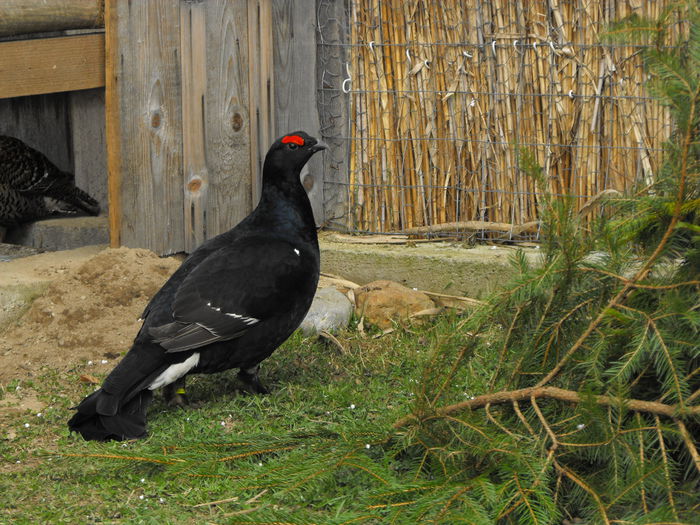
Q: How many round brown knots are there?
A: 4